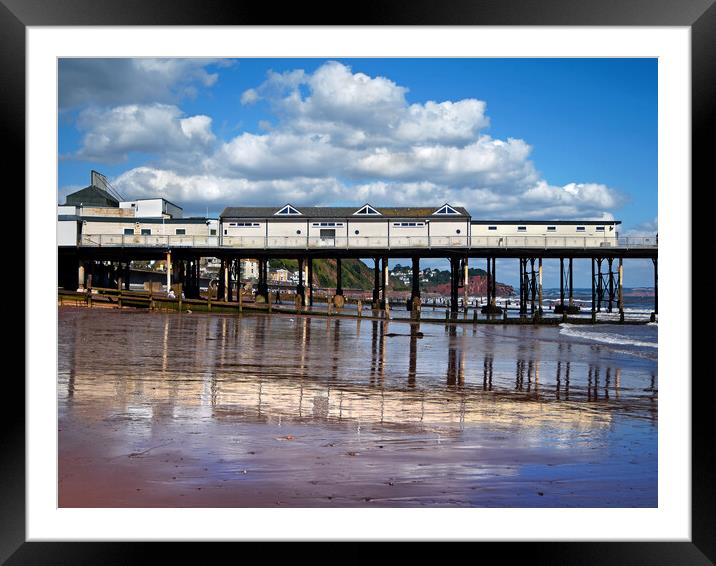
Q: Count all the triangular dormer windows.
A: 3